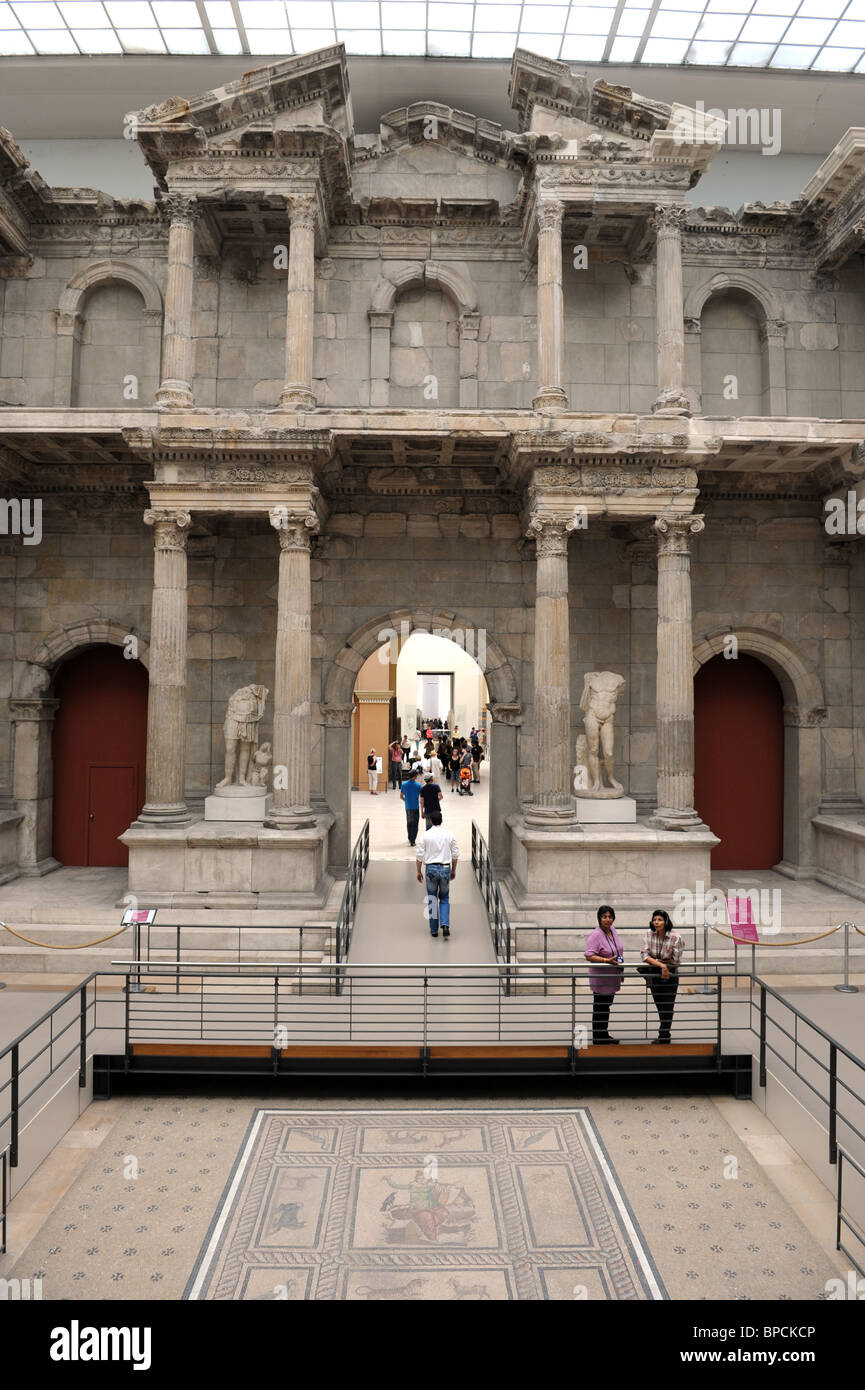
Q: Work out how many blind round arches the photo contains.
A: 3